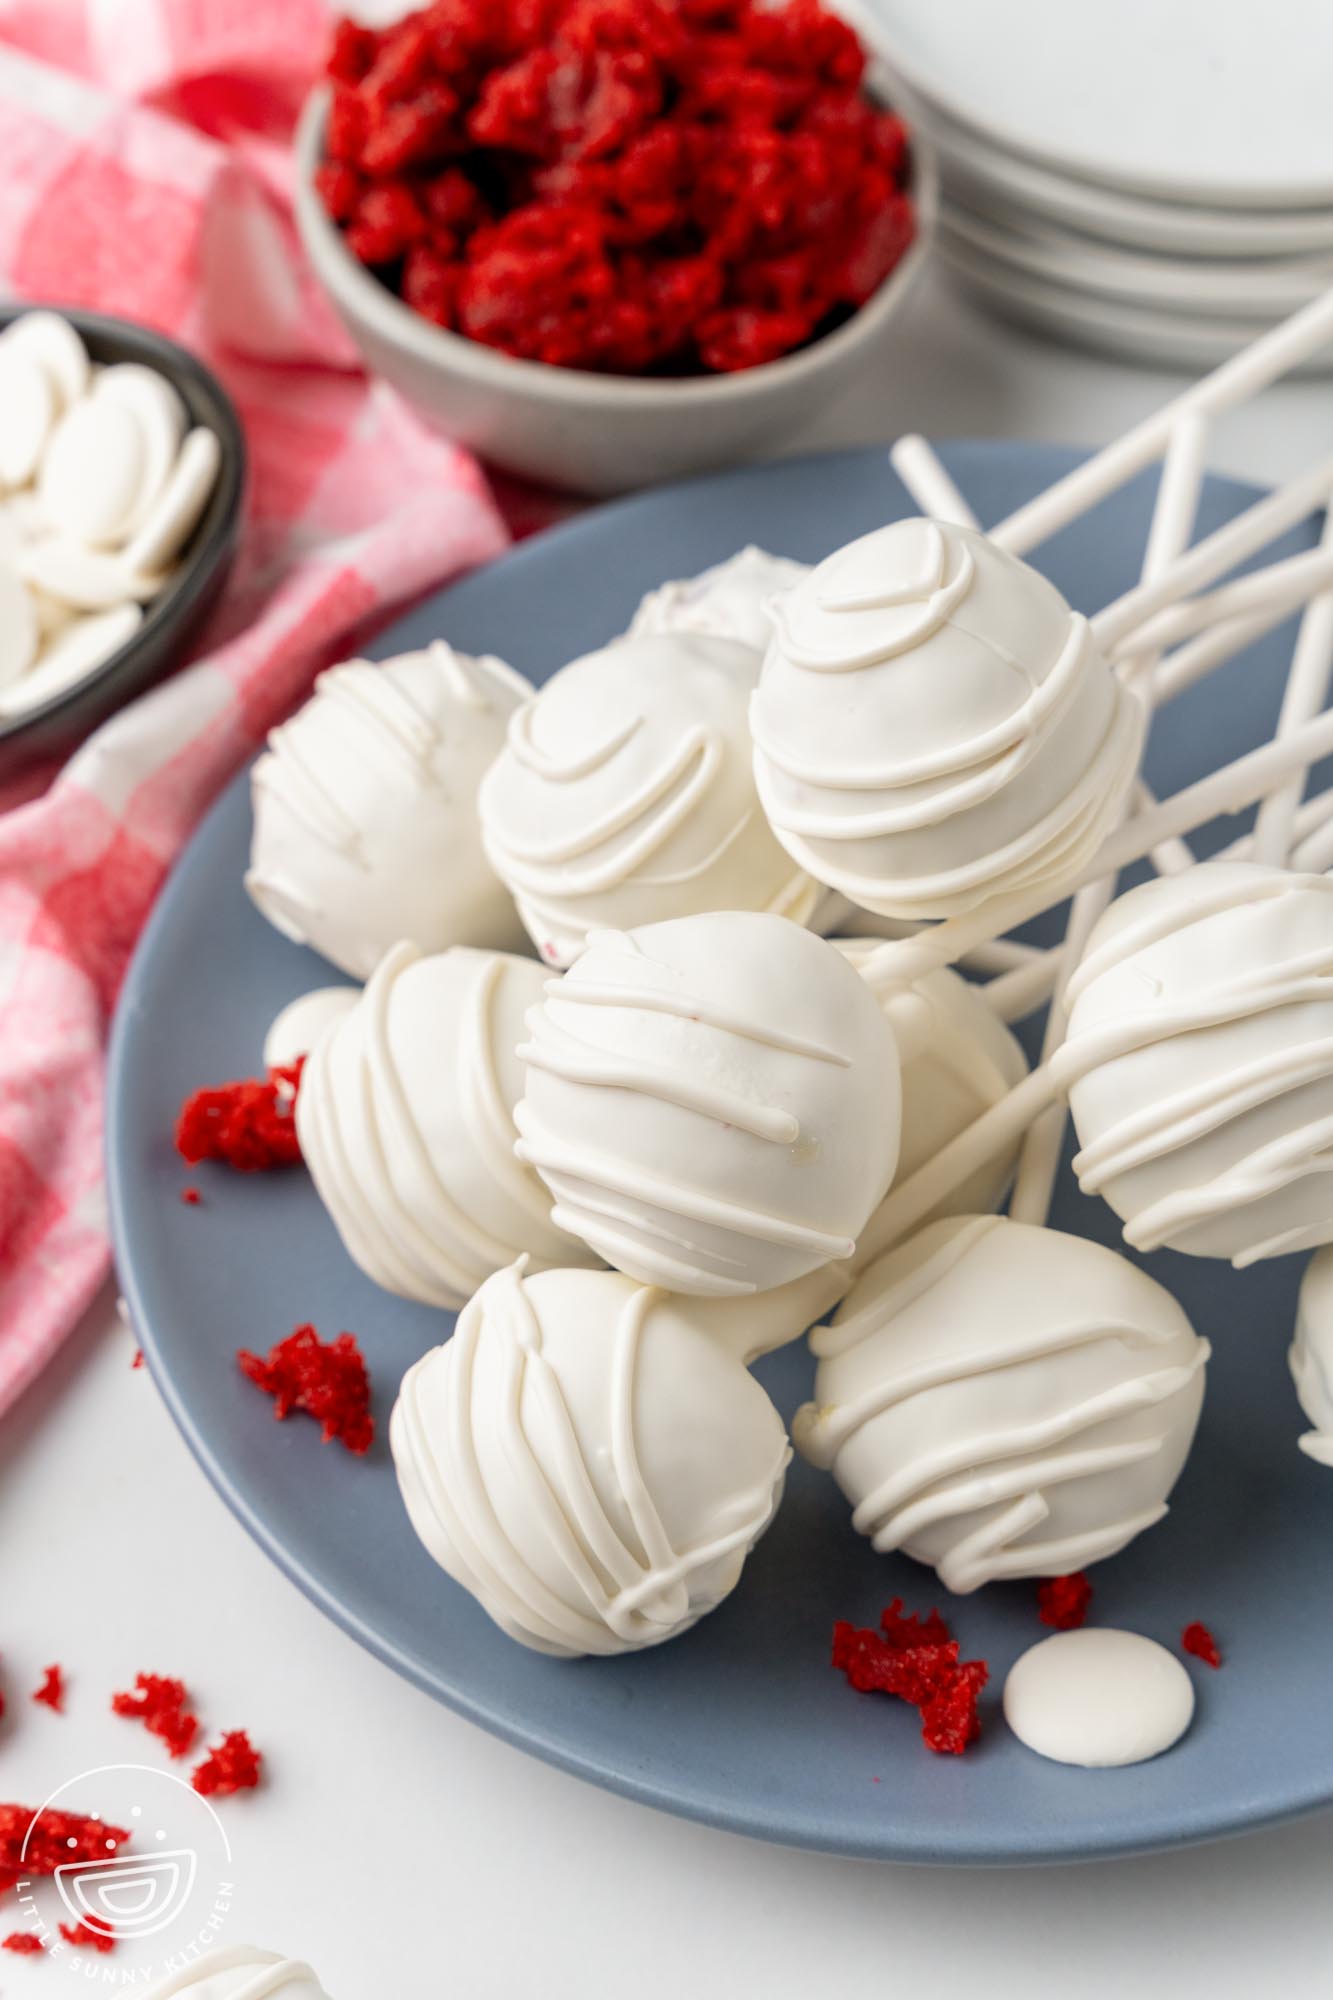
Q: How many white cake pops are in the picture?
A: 12